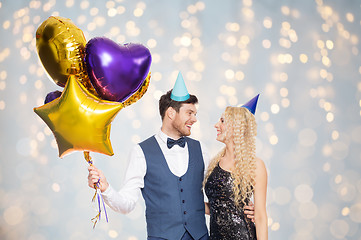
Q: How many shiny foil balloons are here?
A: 5